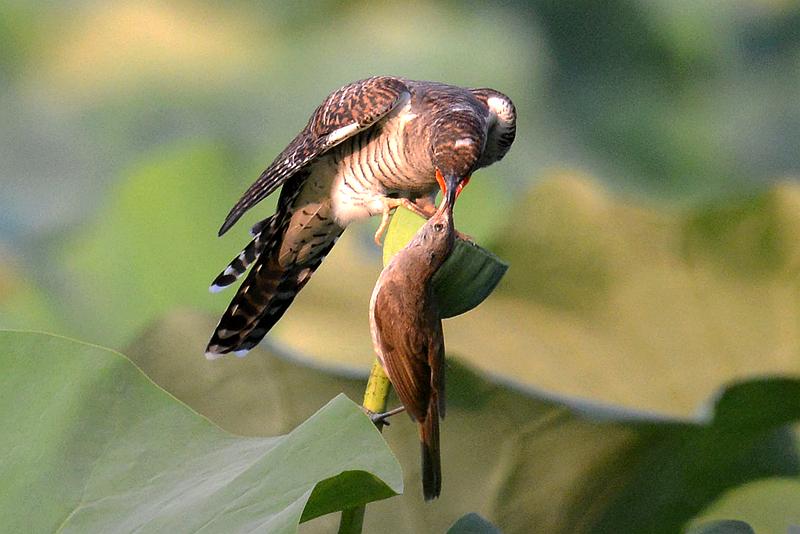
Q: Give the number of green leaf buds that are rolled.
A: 1